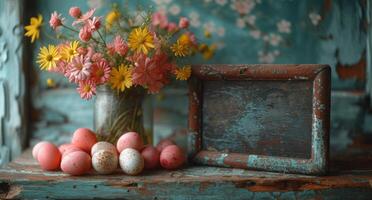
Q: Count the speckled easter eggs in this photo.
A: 2